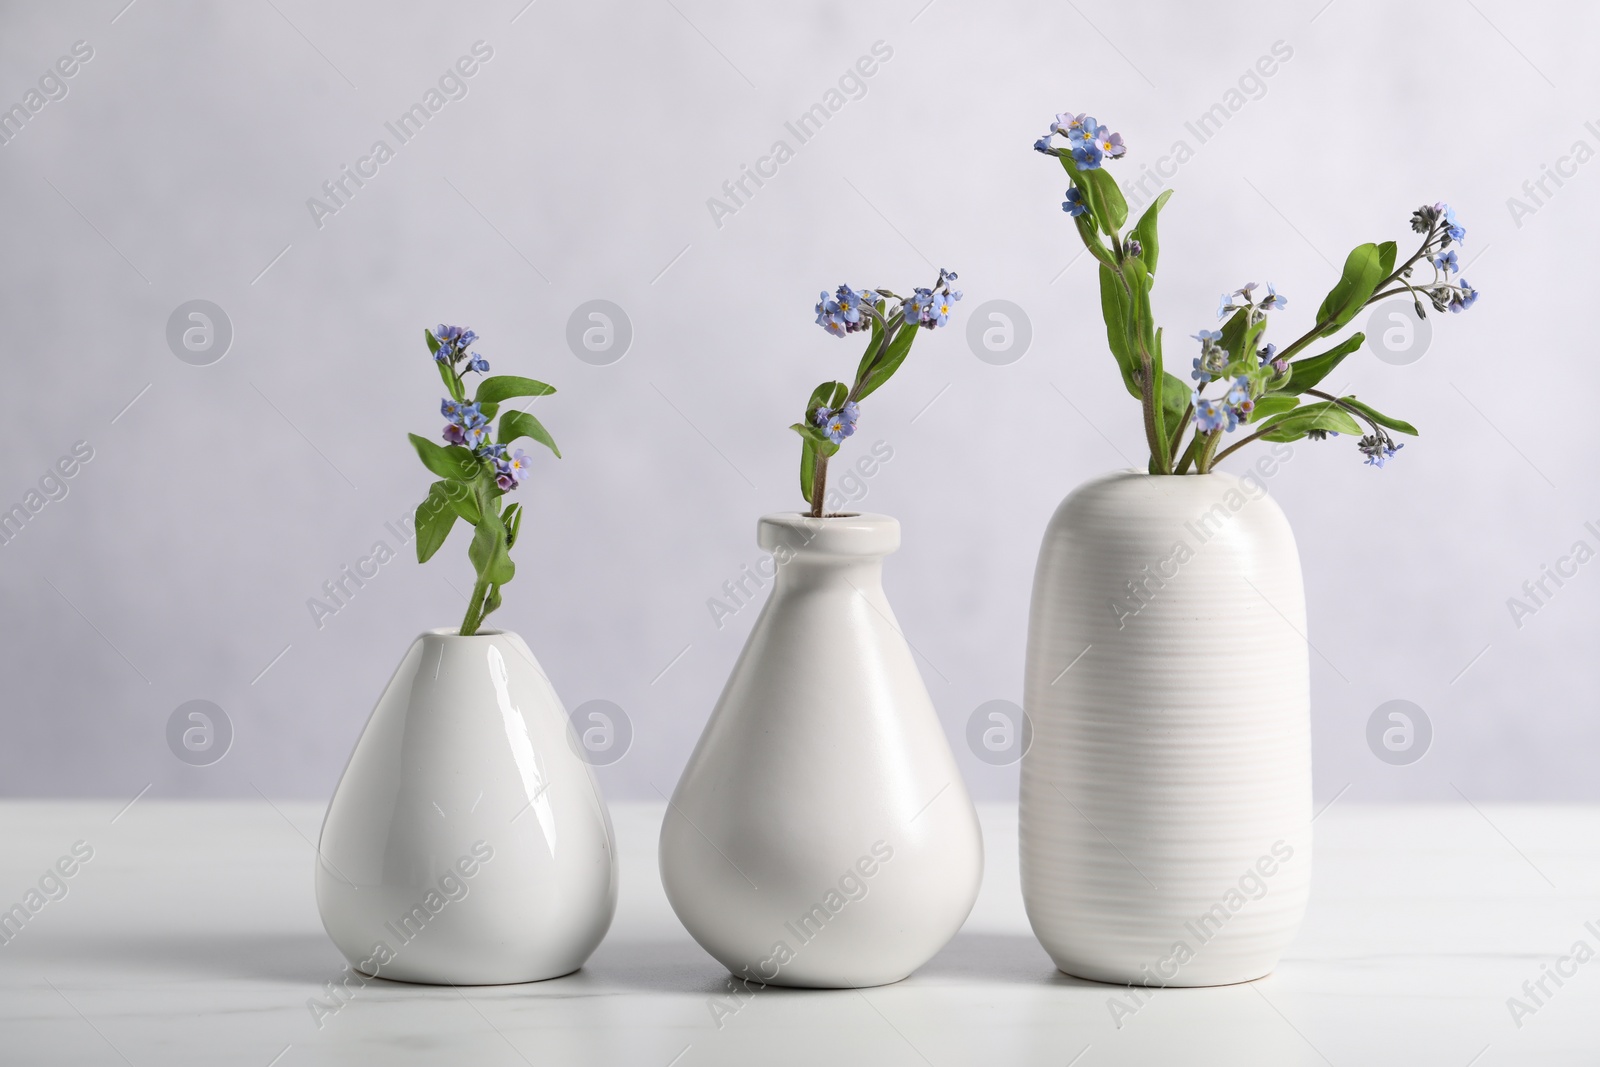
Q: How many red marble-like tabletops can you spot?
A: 0